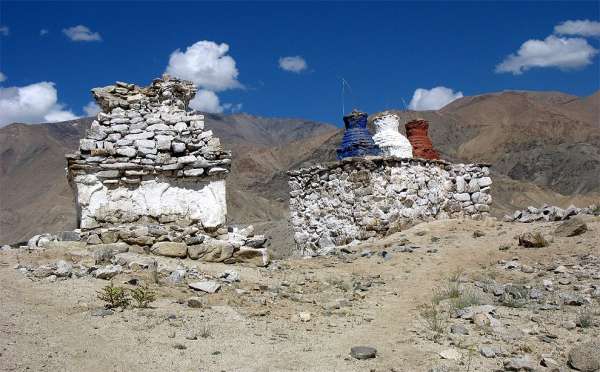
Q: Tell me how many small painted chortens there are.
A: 3